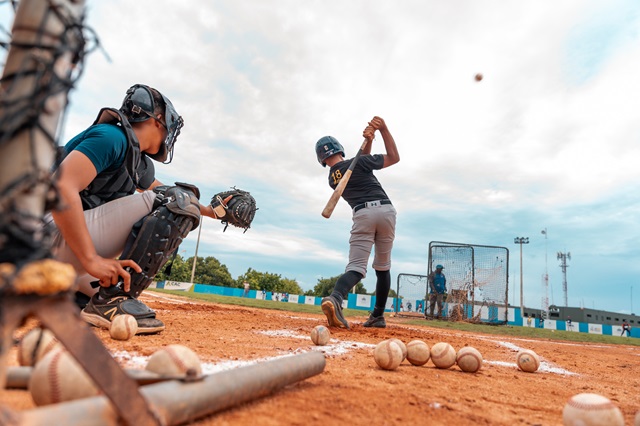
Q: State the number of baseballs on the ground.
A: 12